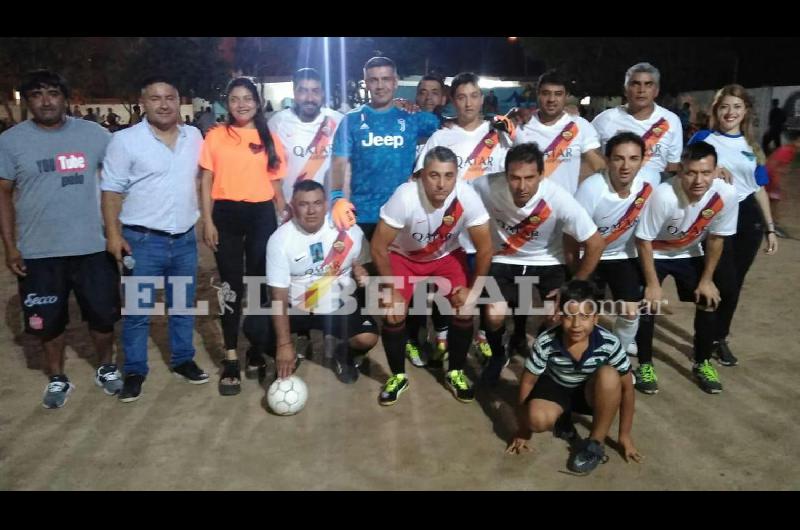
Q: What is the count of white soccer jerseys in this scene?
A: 9